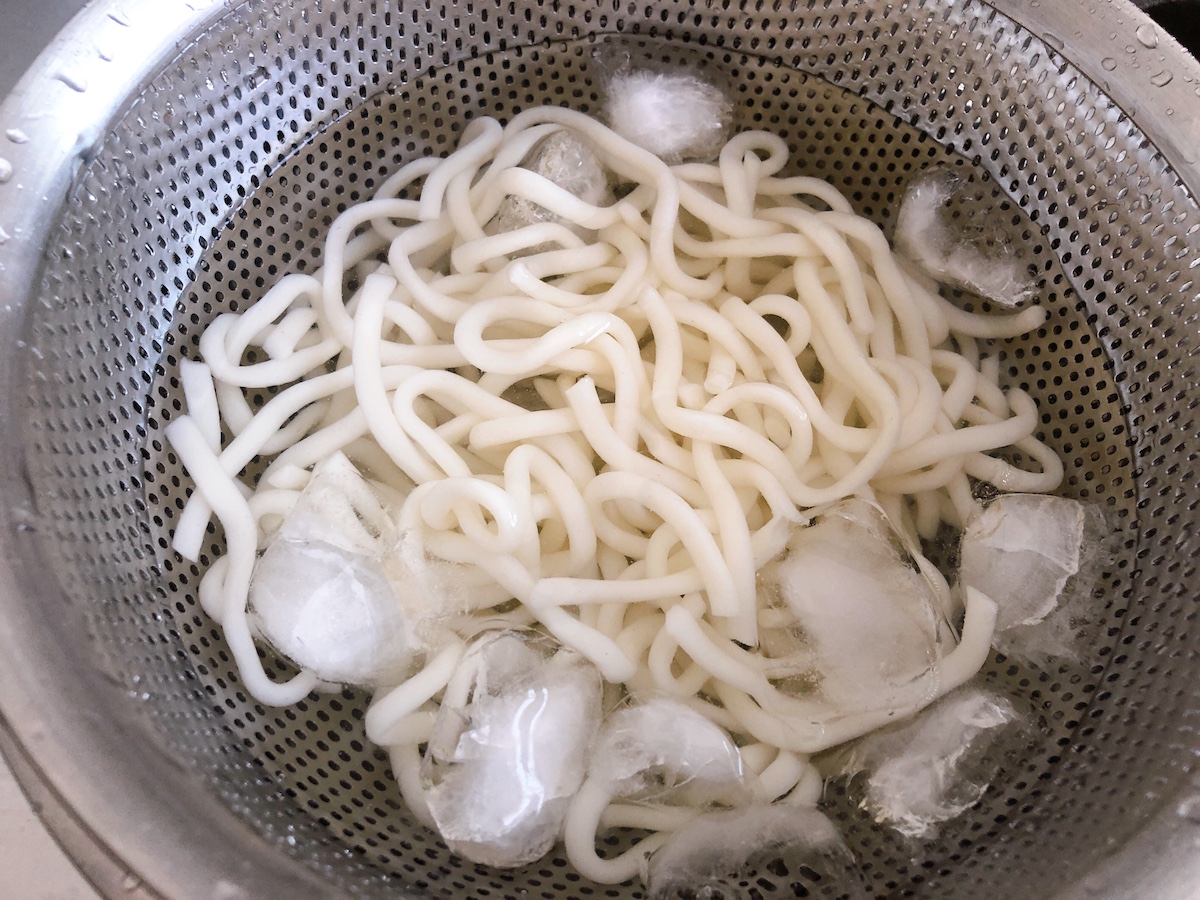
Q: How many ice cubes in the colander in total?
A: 10